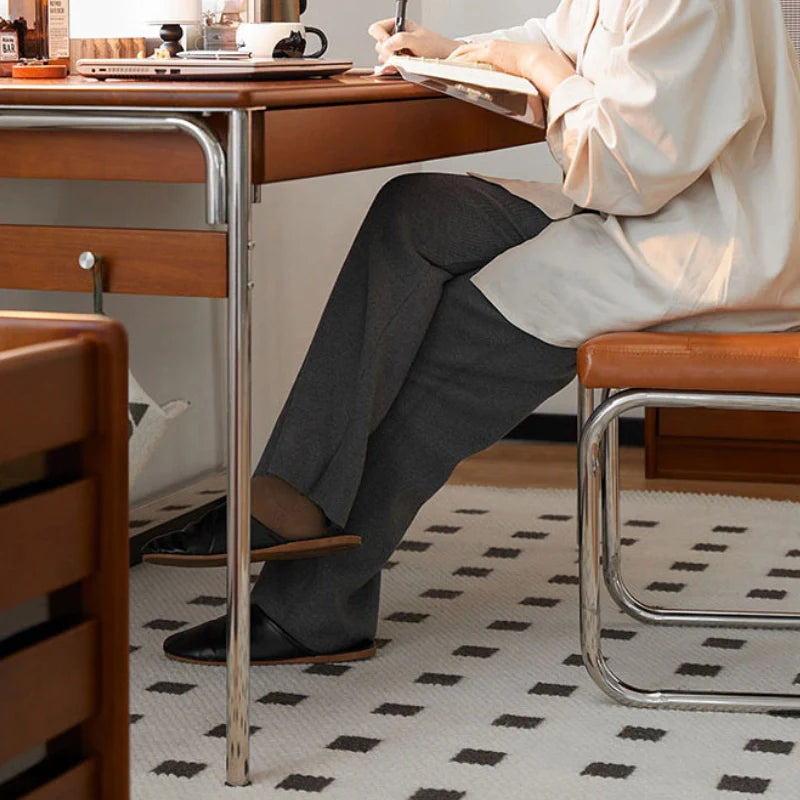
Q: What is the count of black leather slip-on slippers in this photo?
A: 2